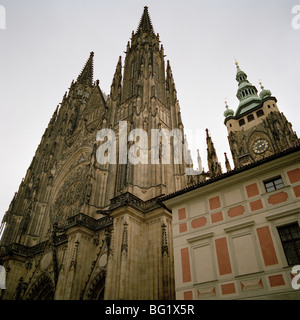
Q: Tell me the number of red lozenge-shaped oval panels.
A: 3